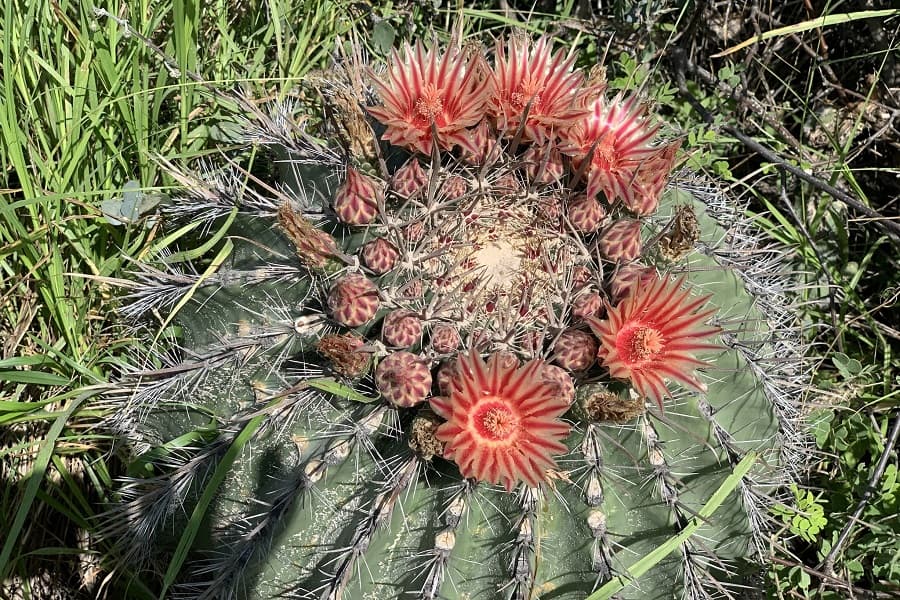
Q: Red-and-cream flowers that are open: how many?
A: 5